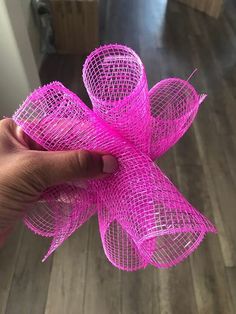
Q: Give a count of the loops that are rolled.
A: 6